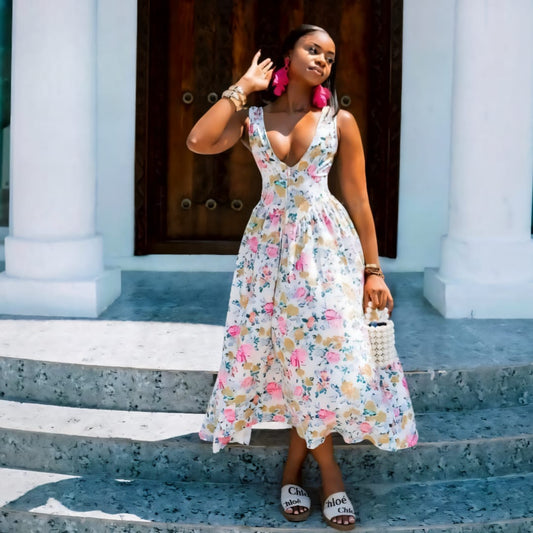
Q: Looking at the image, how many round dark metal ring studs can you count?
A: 6